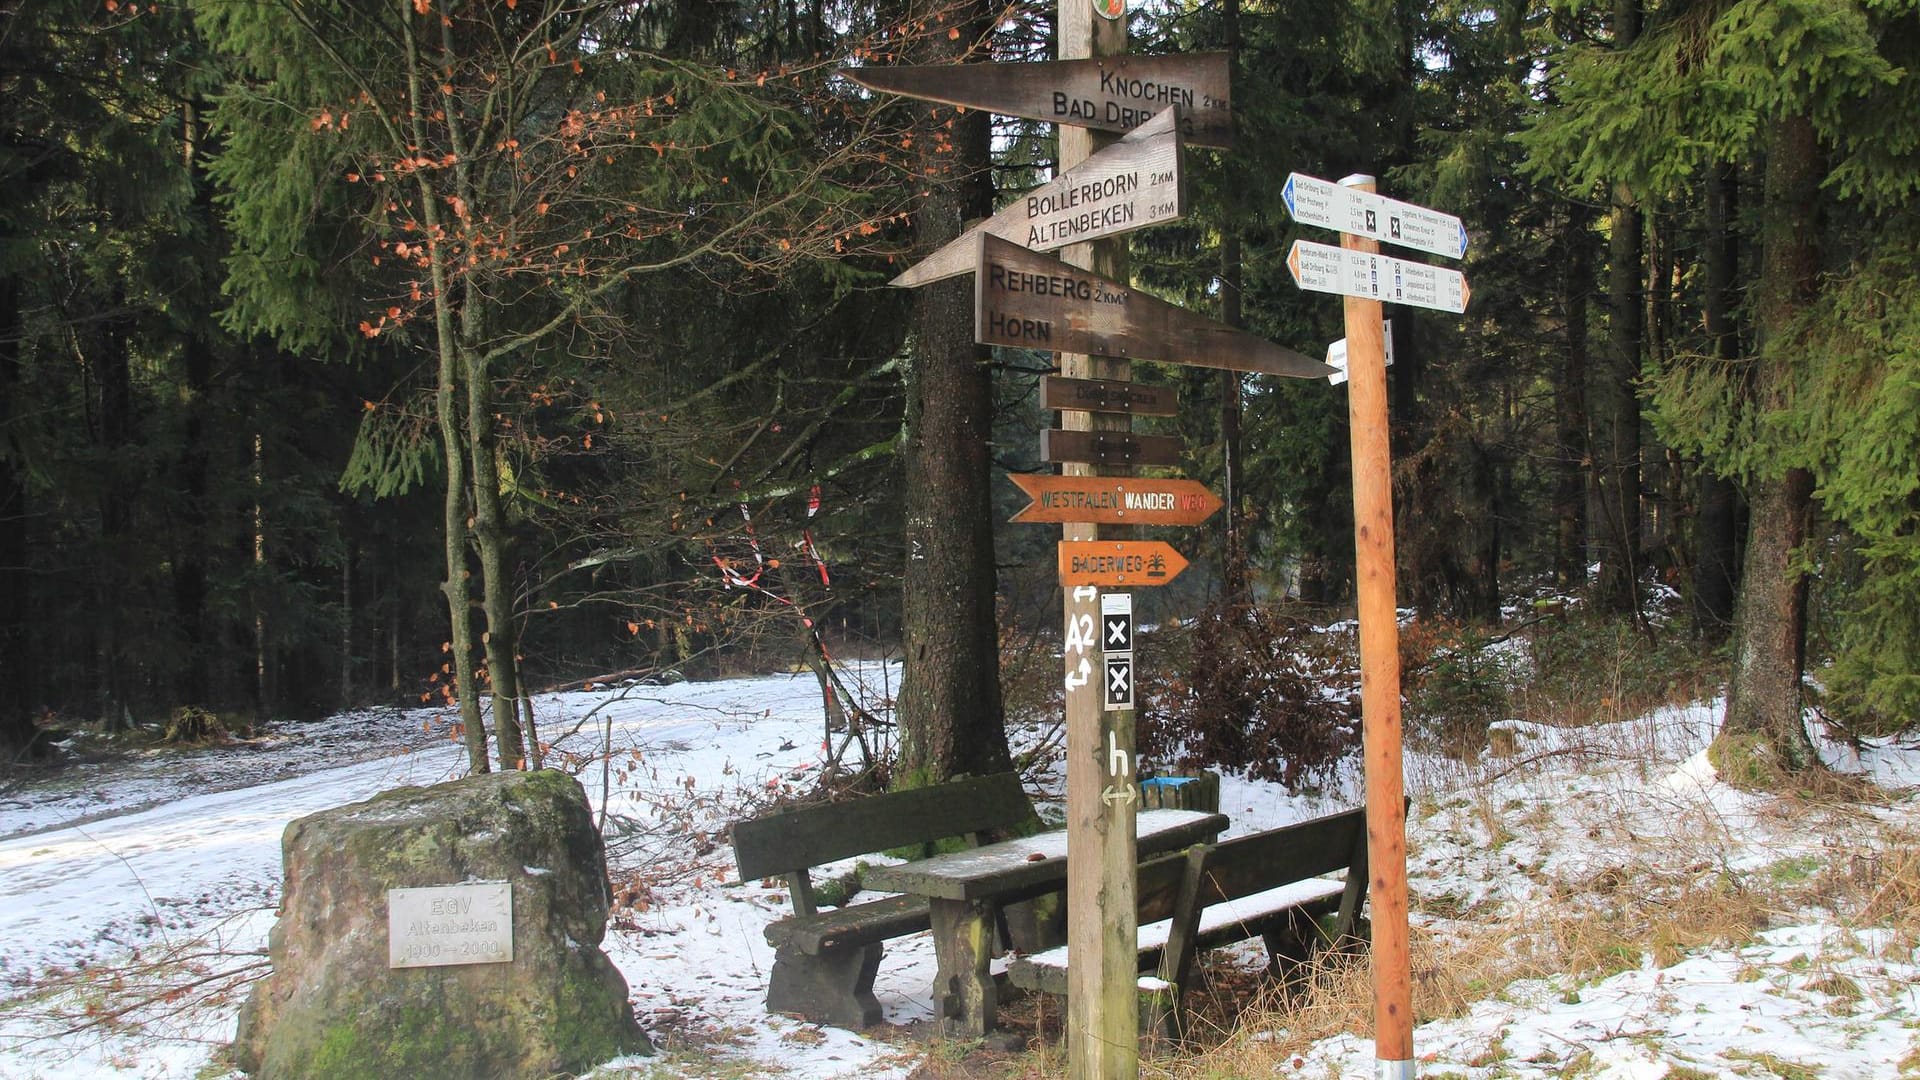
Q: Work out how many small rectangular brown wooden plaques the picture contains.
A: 2